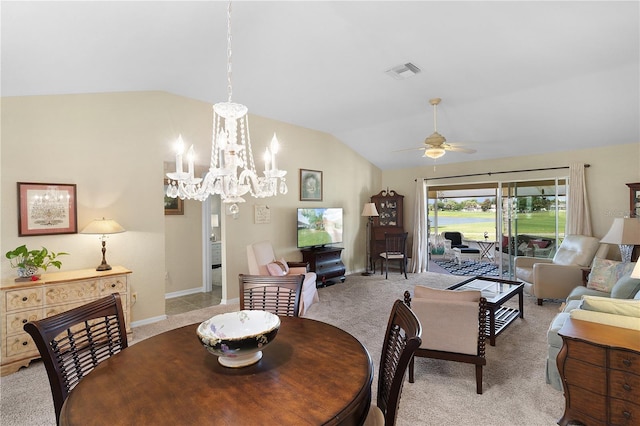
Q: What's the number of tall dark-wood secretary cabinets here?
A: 1